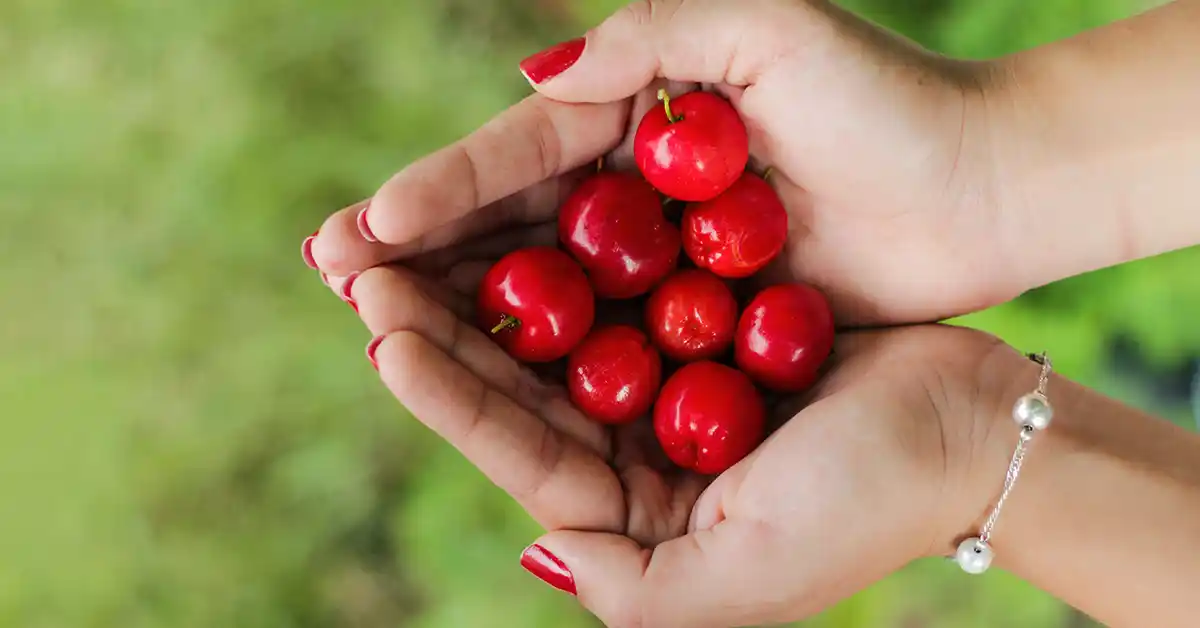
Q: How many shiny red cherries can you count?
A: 8